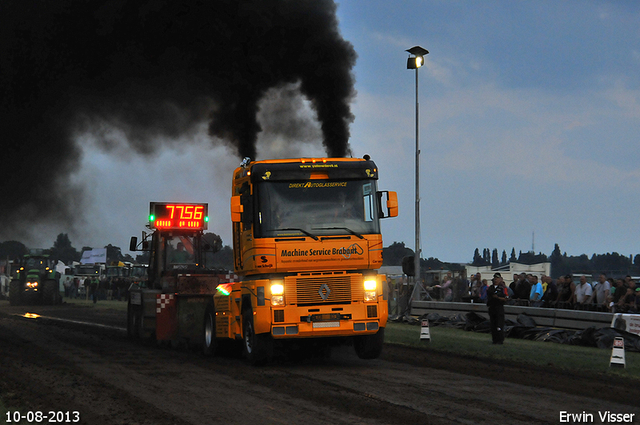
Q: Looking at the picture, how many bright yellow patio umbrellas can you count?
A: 0